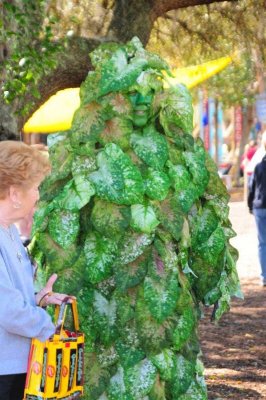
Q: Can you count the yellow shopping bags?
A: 1